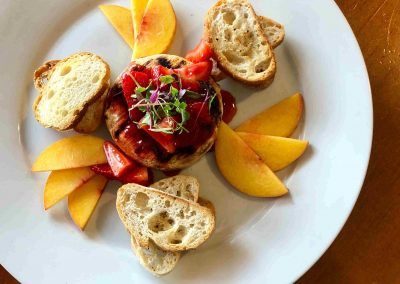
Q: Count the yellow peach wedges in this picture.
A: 9